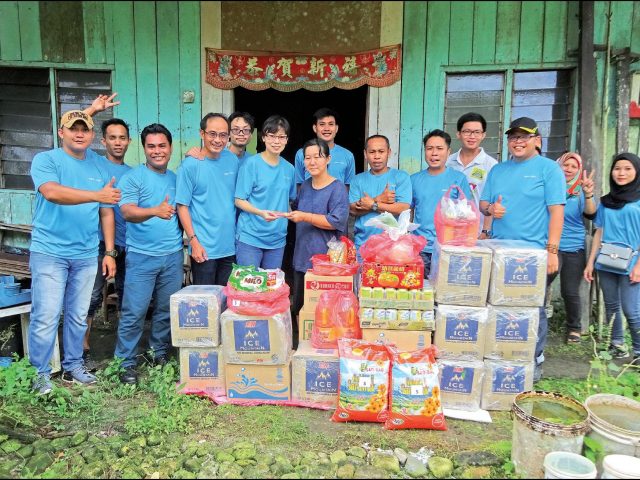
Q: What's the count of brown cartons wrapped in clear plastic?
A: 10